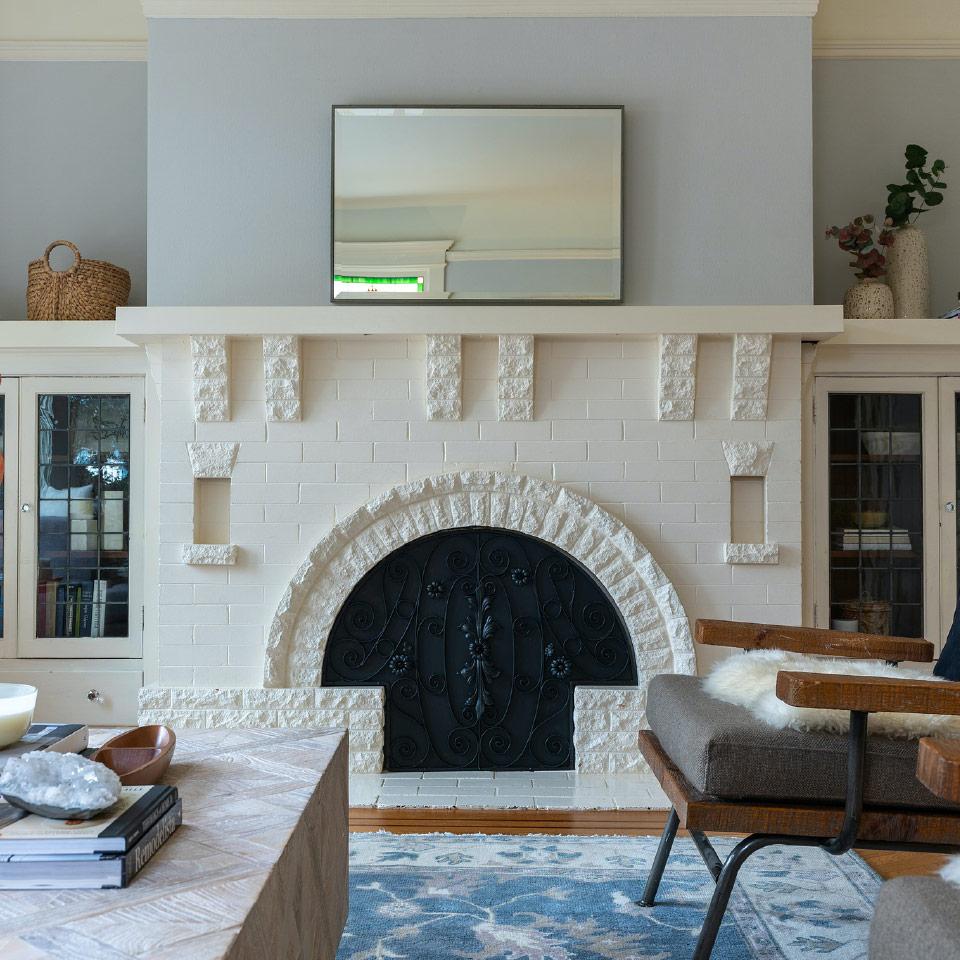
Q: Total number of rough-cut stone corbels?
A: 6